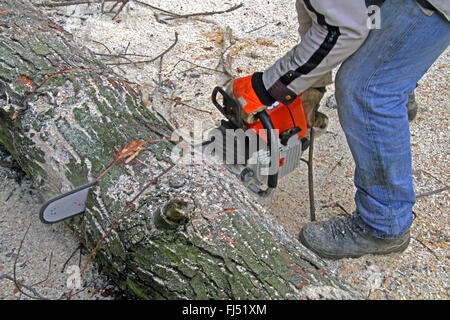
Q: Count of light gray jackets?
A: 1